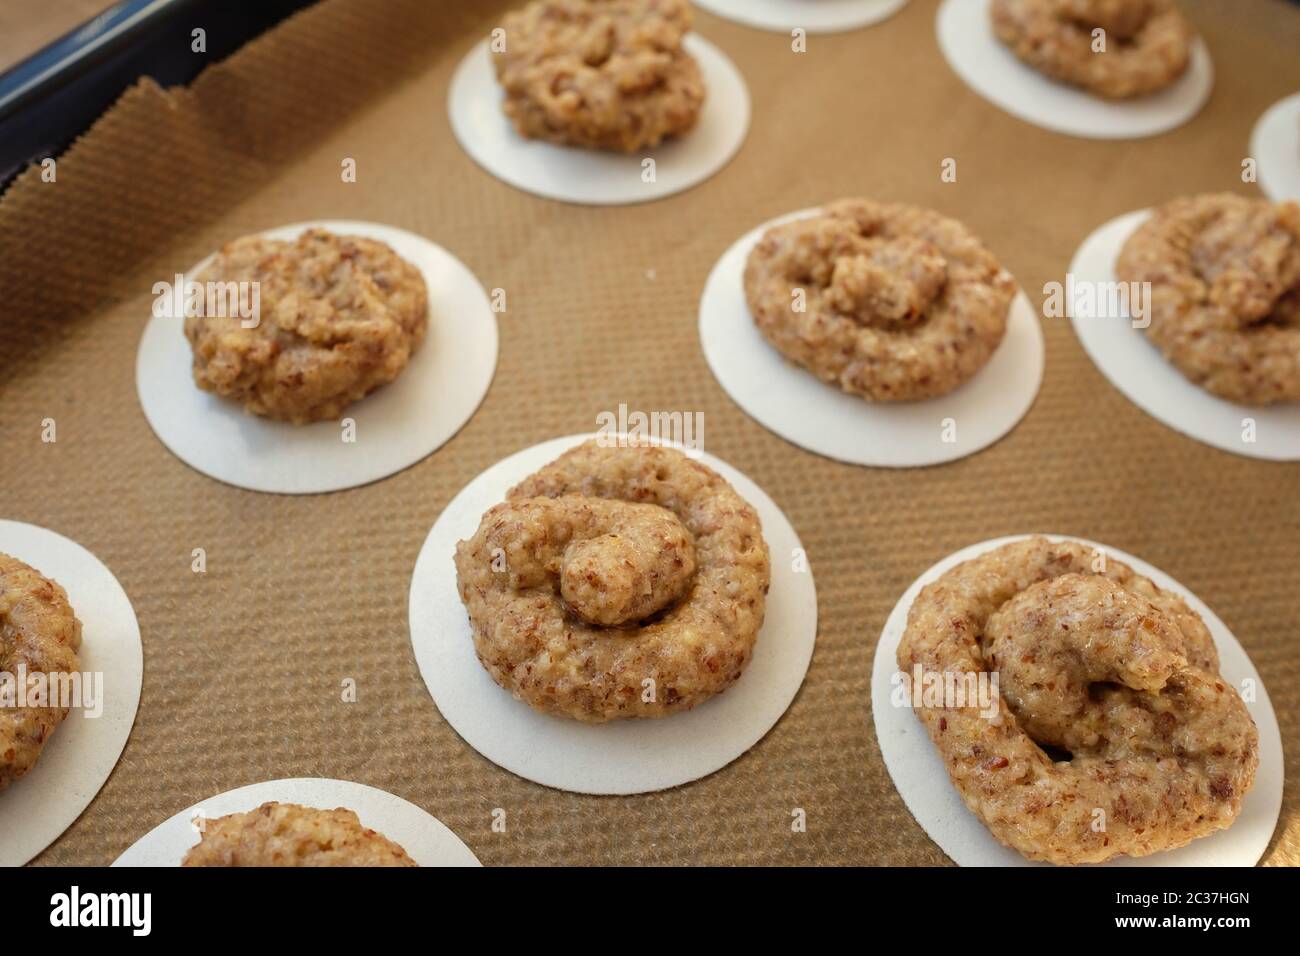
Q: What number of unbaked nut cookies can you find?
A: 9